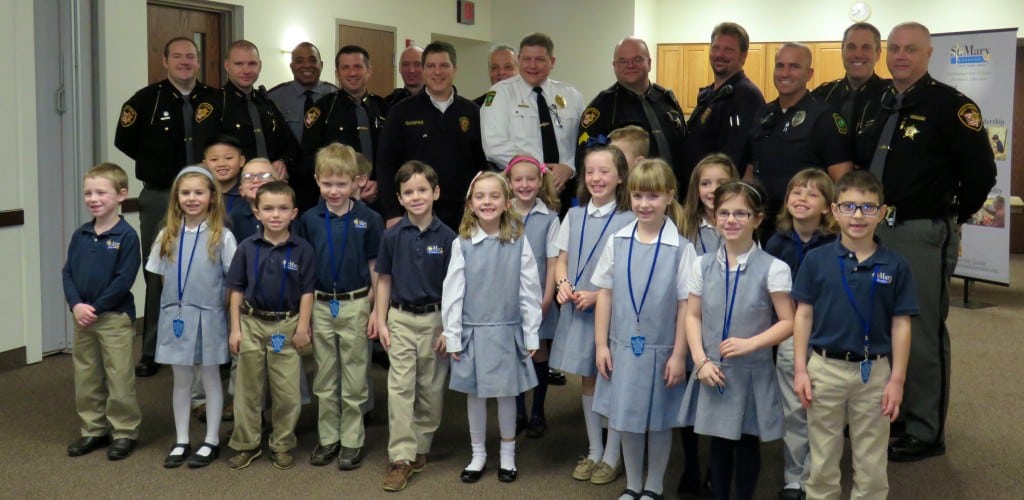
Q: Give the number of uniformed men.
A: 13